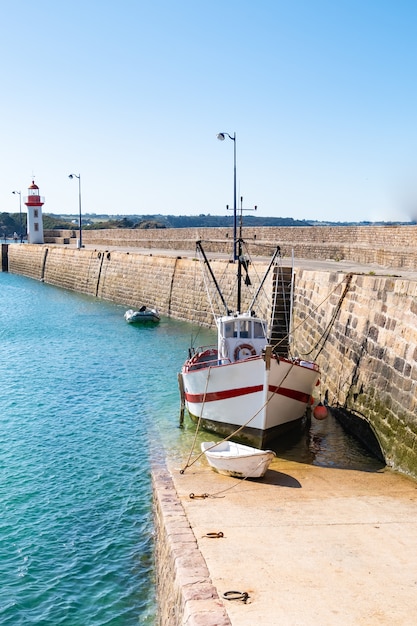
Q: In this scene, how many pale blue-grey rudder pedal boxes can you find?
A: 0